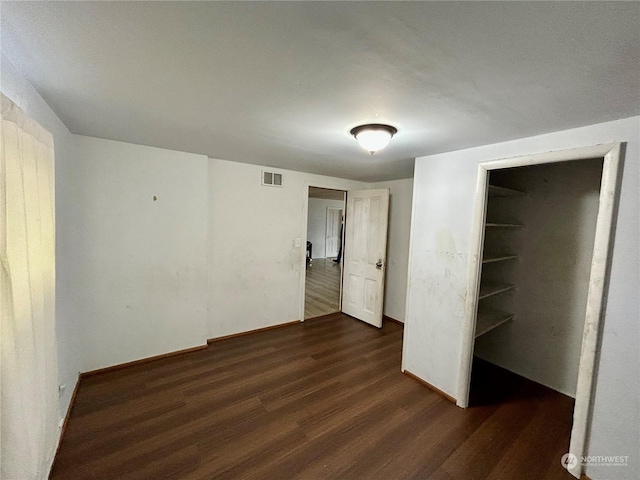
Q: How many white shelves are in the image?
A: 5